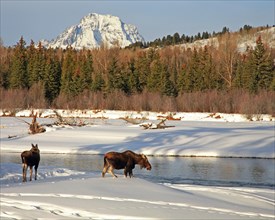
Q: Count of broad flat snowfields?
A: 2